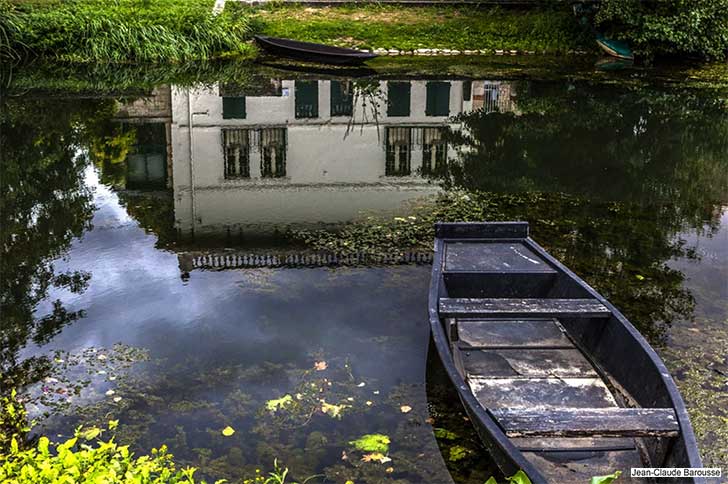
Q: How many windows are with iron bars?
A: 4